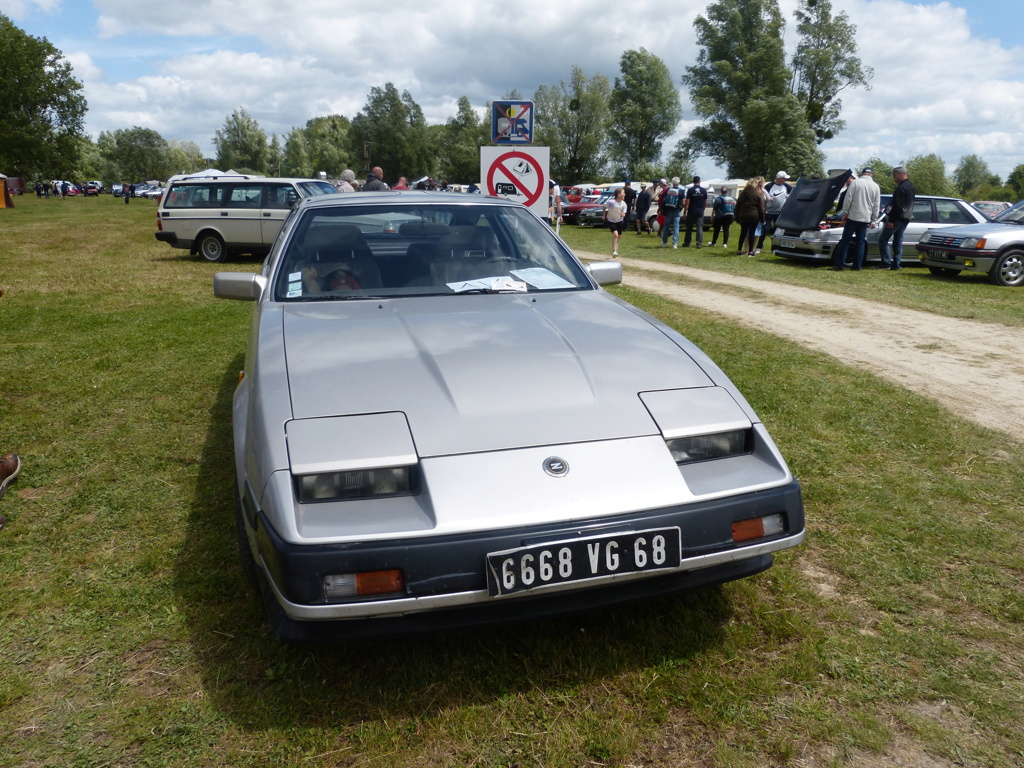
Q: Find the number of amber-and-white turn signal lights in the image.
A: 2